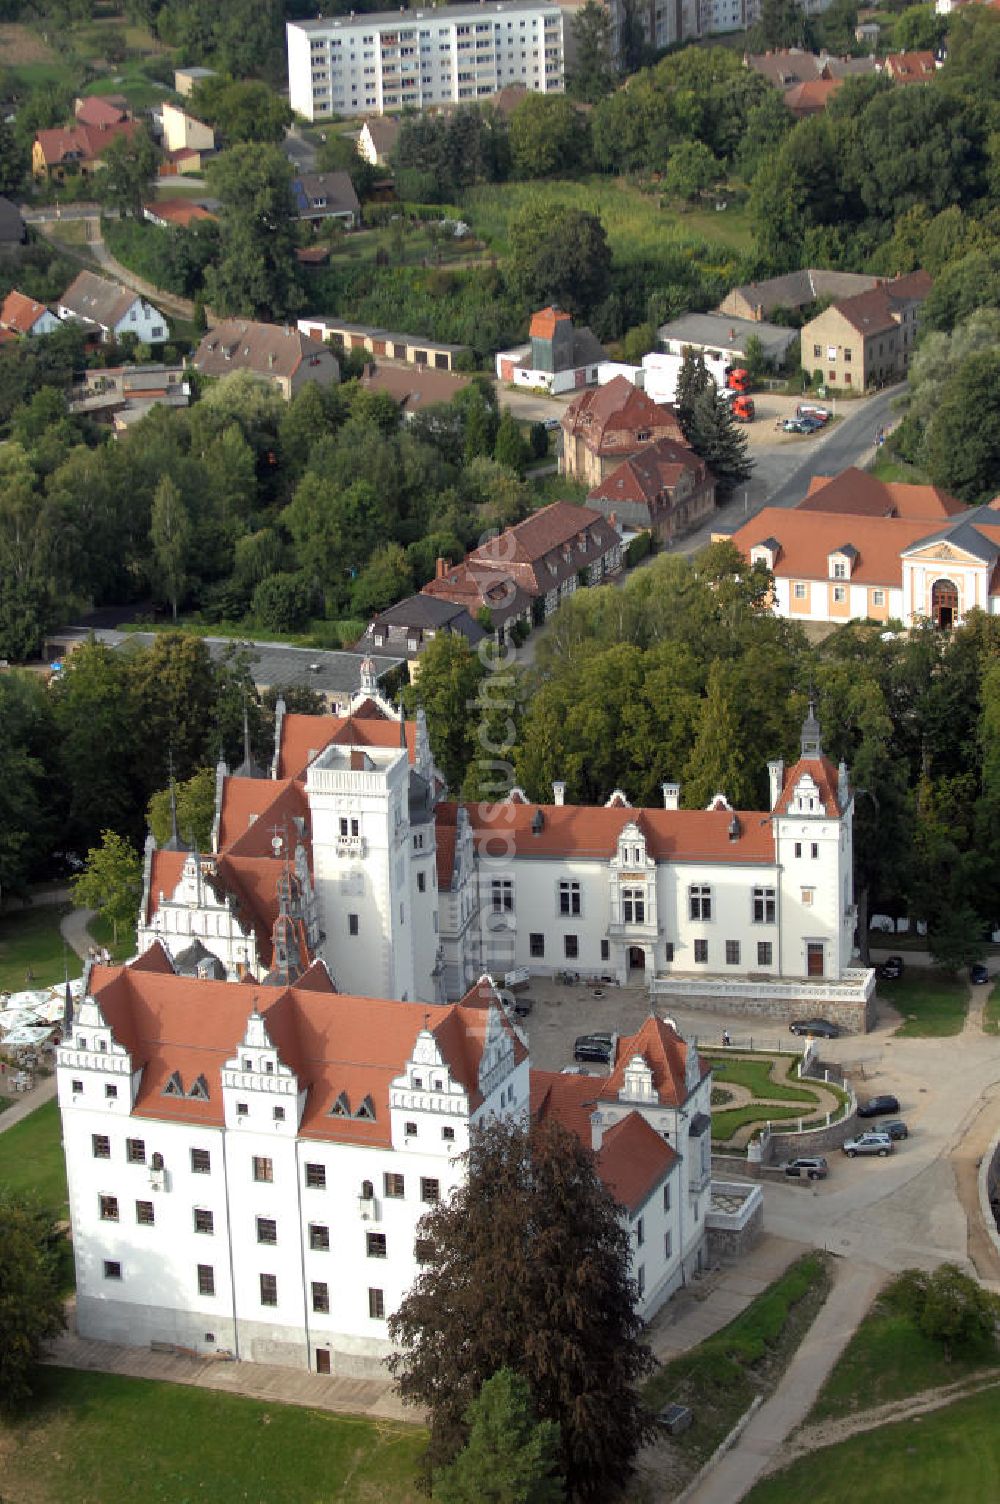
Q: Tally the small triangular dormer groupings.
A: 2